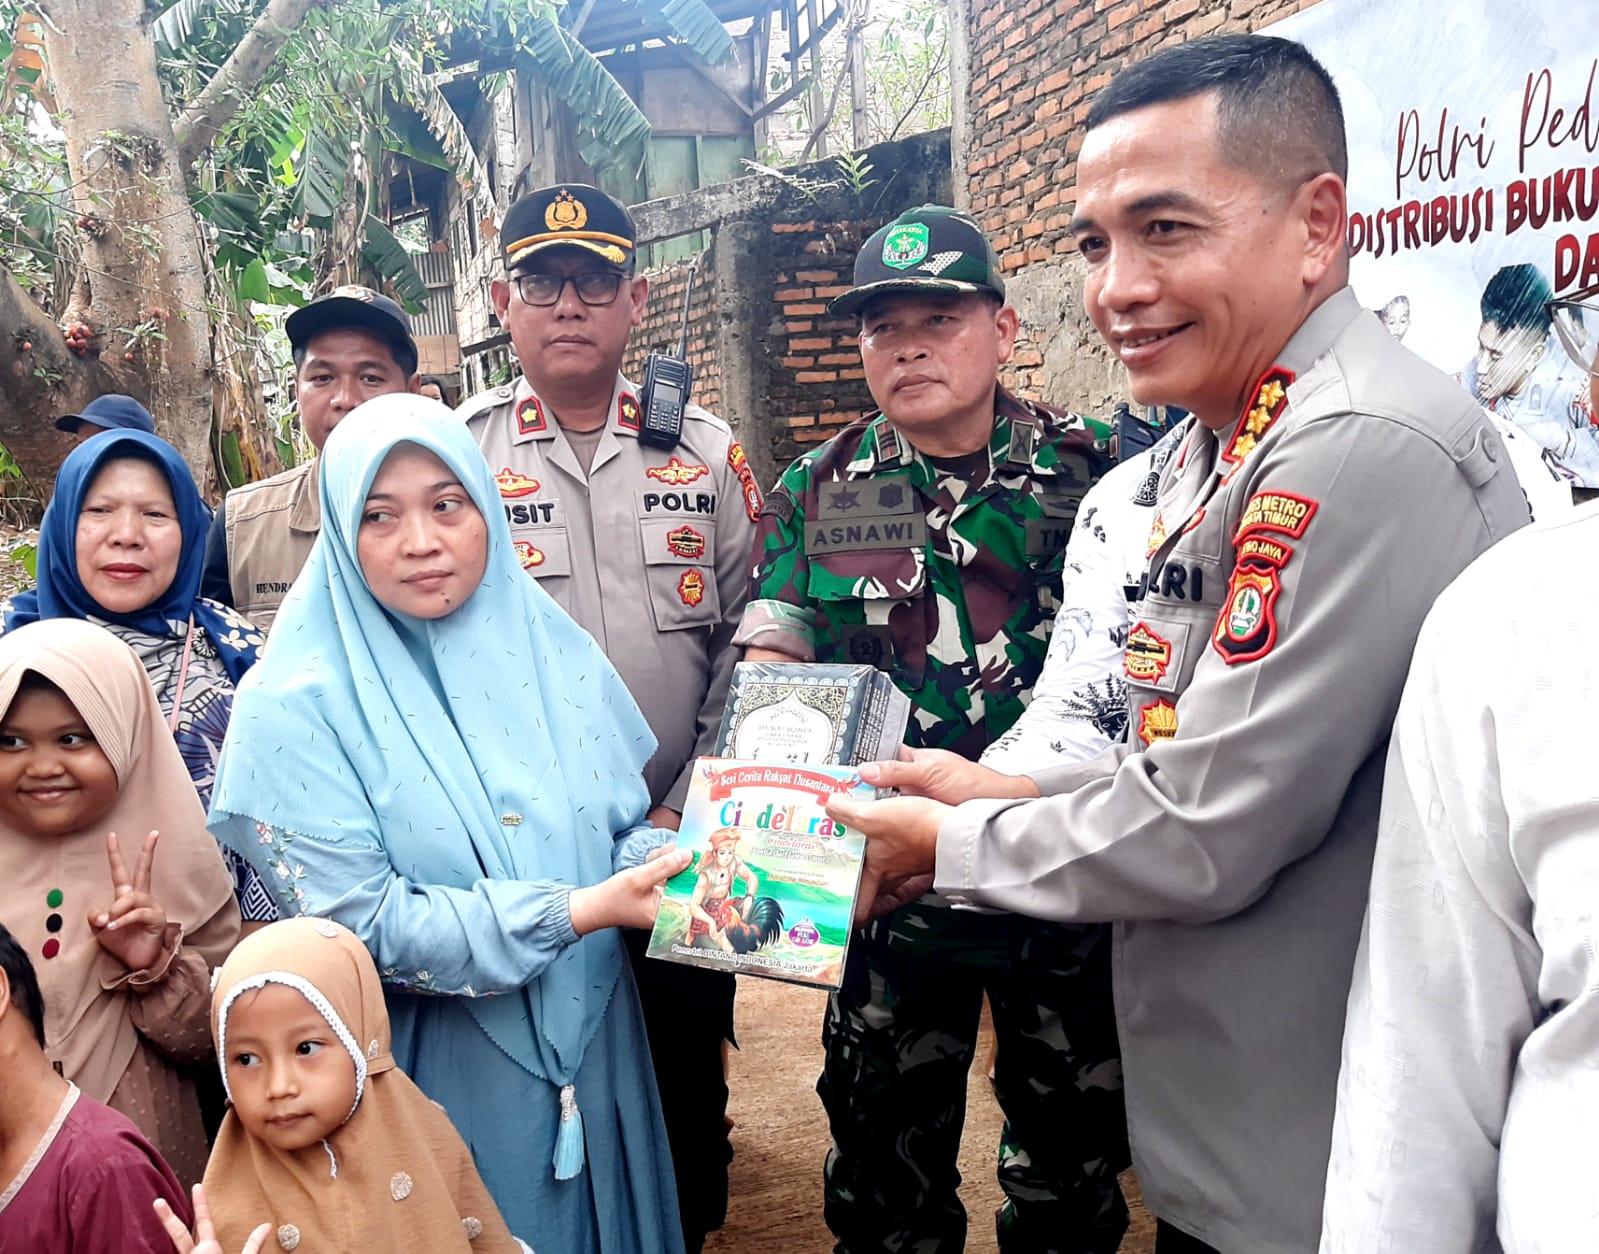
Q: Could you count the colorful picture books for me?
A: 1